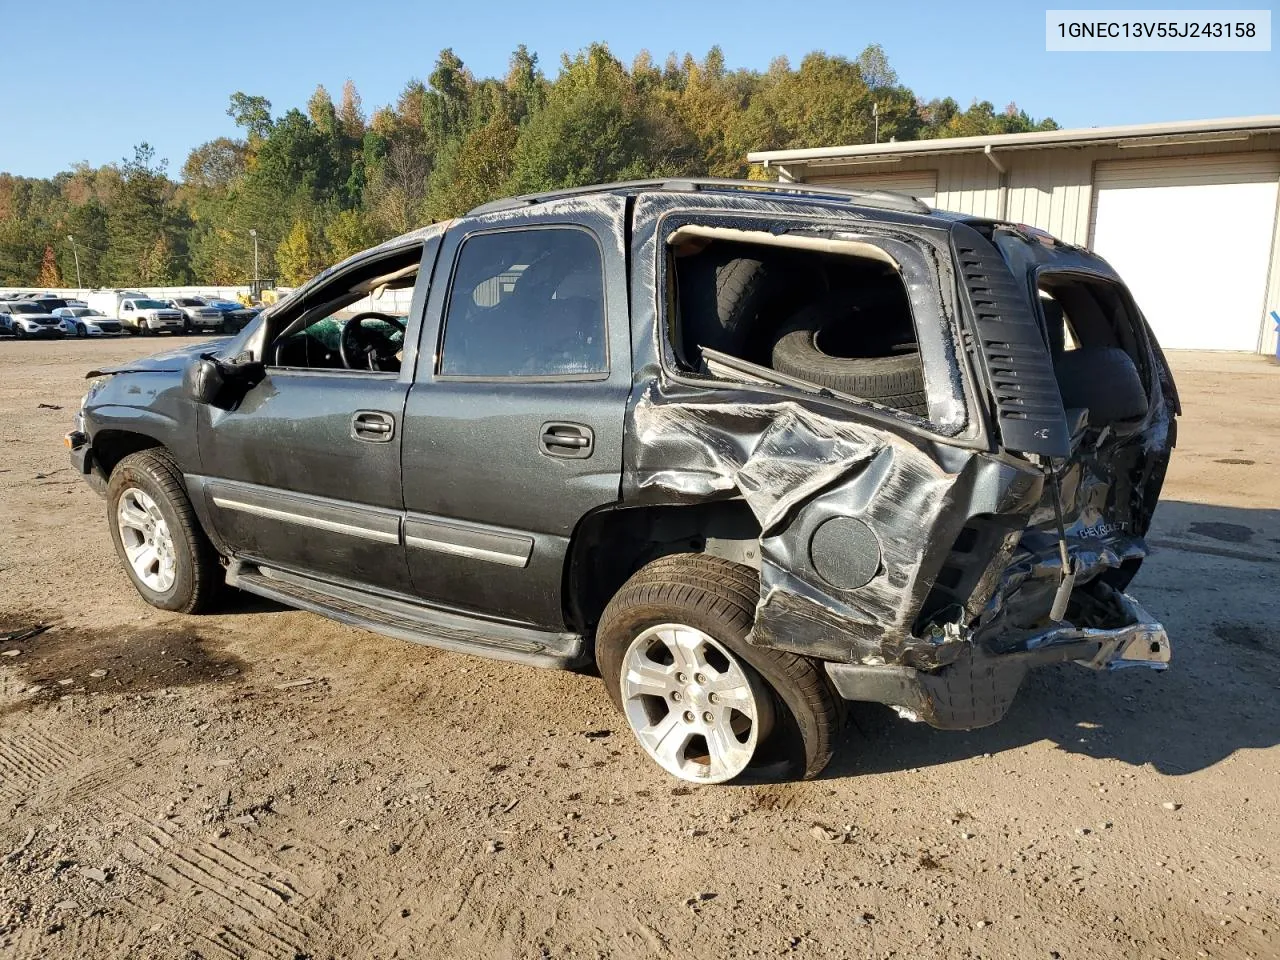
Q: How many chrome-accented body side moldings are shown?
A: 2